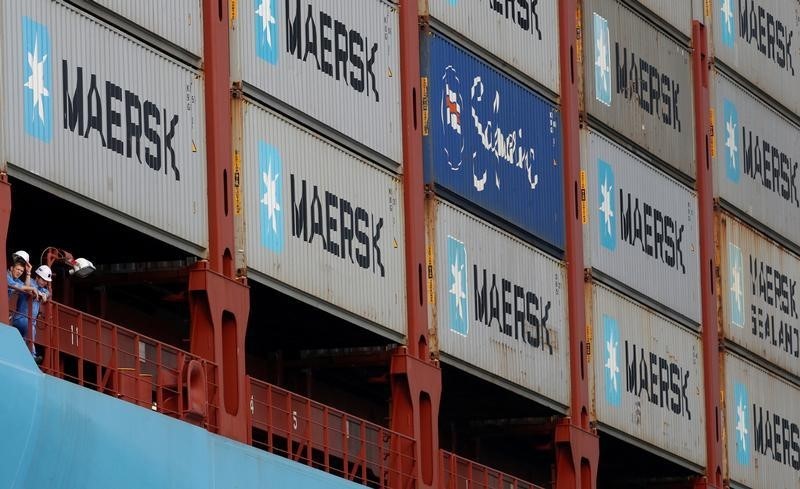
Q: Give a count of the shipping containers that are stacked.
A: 15